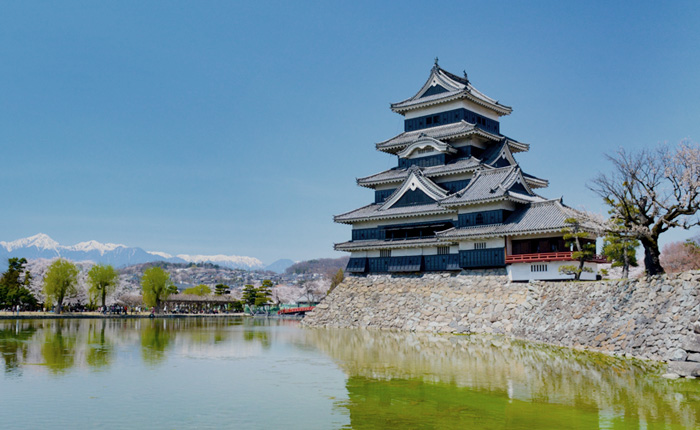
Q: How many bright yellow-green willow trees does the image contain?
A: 3